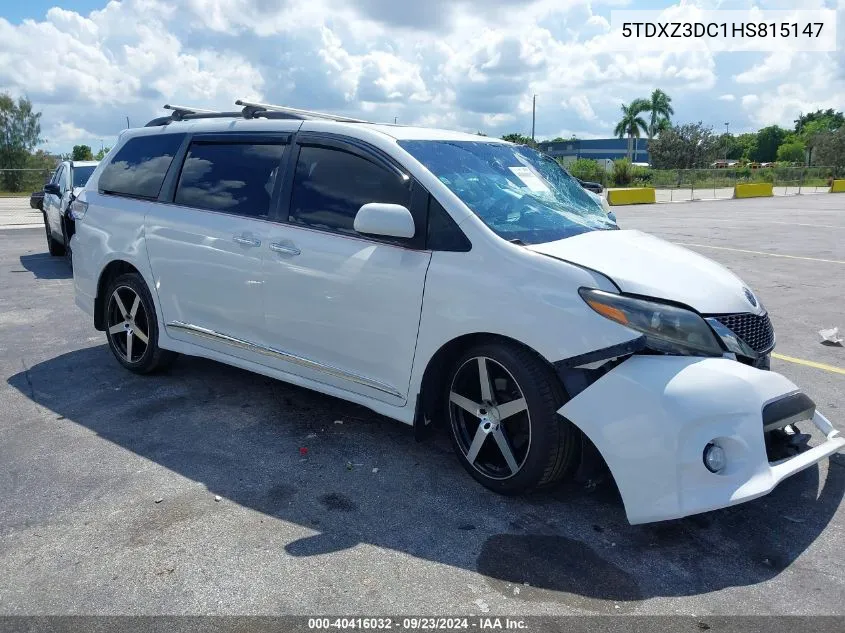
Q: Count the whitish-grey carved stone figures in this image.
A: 0